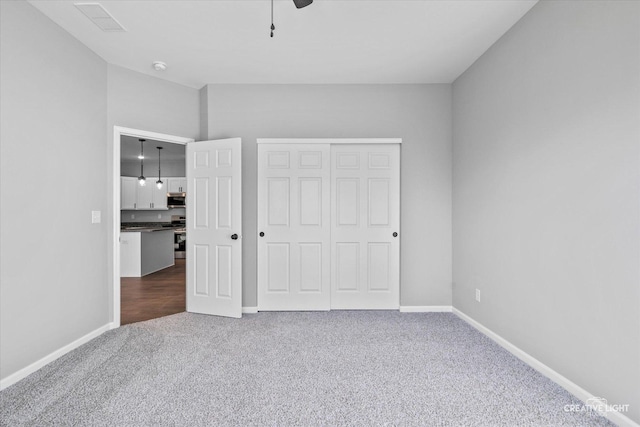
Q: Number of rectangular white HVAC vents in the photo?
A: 1